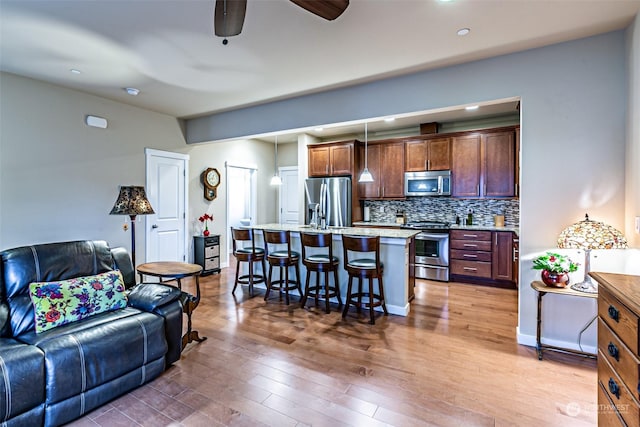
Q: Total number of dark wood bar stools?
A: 4